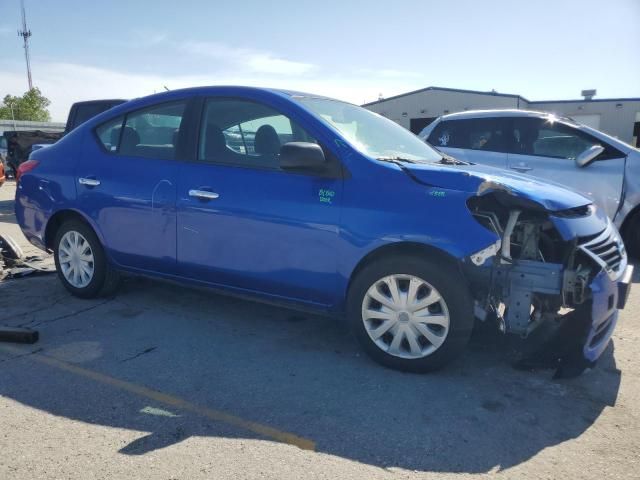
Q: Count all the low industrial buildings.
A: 1